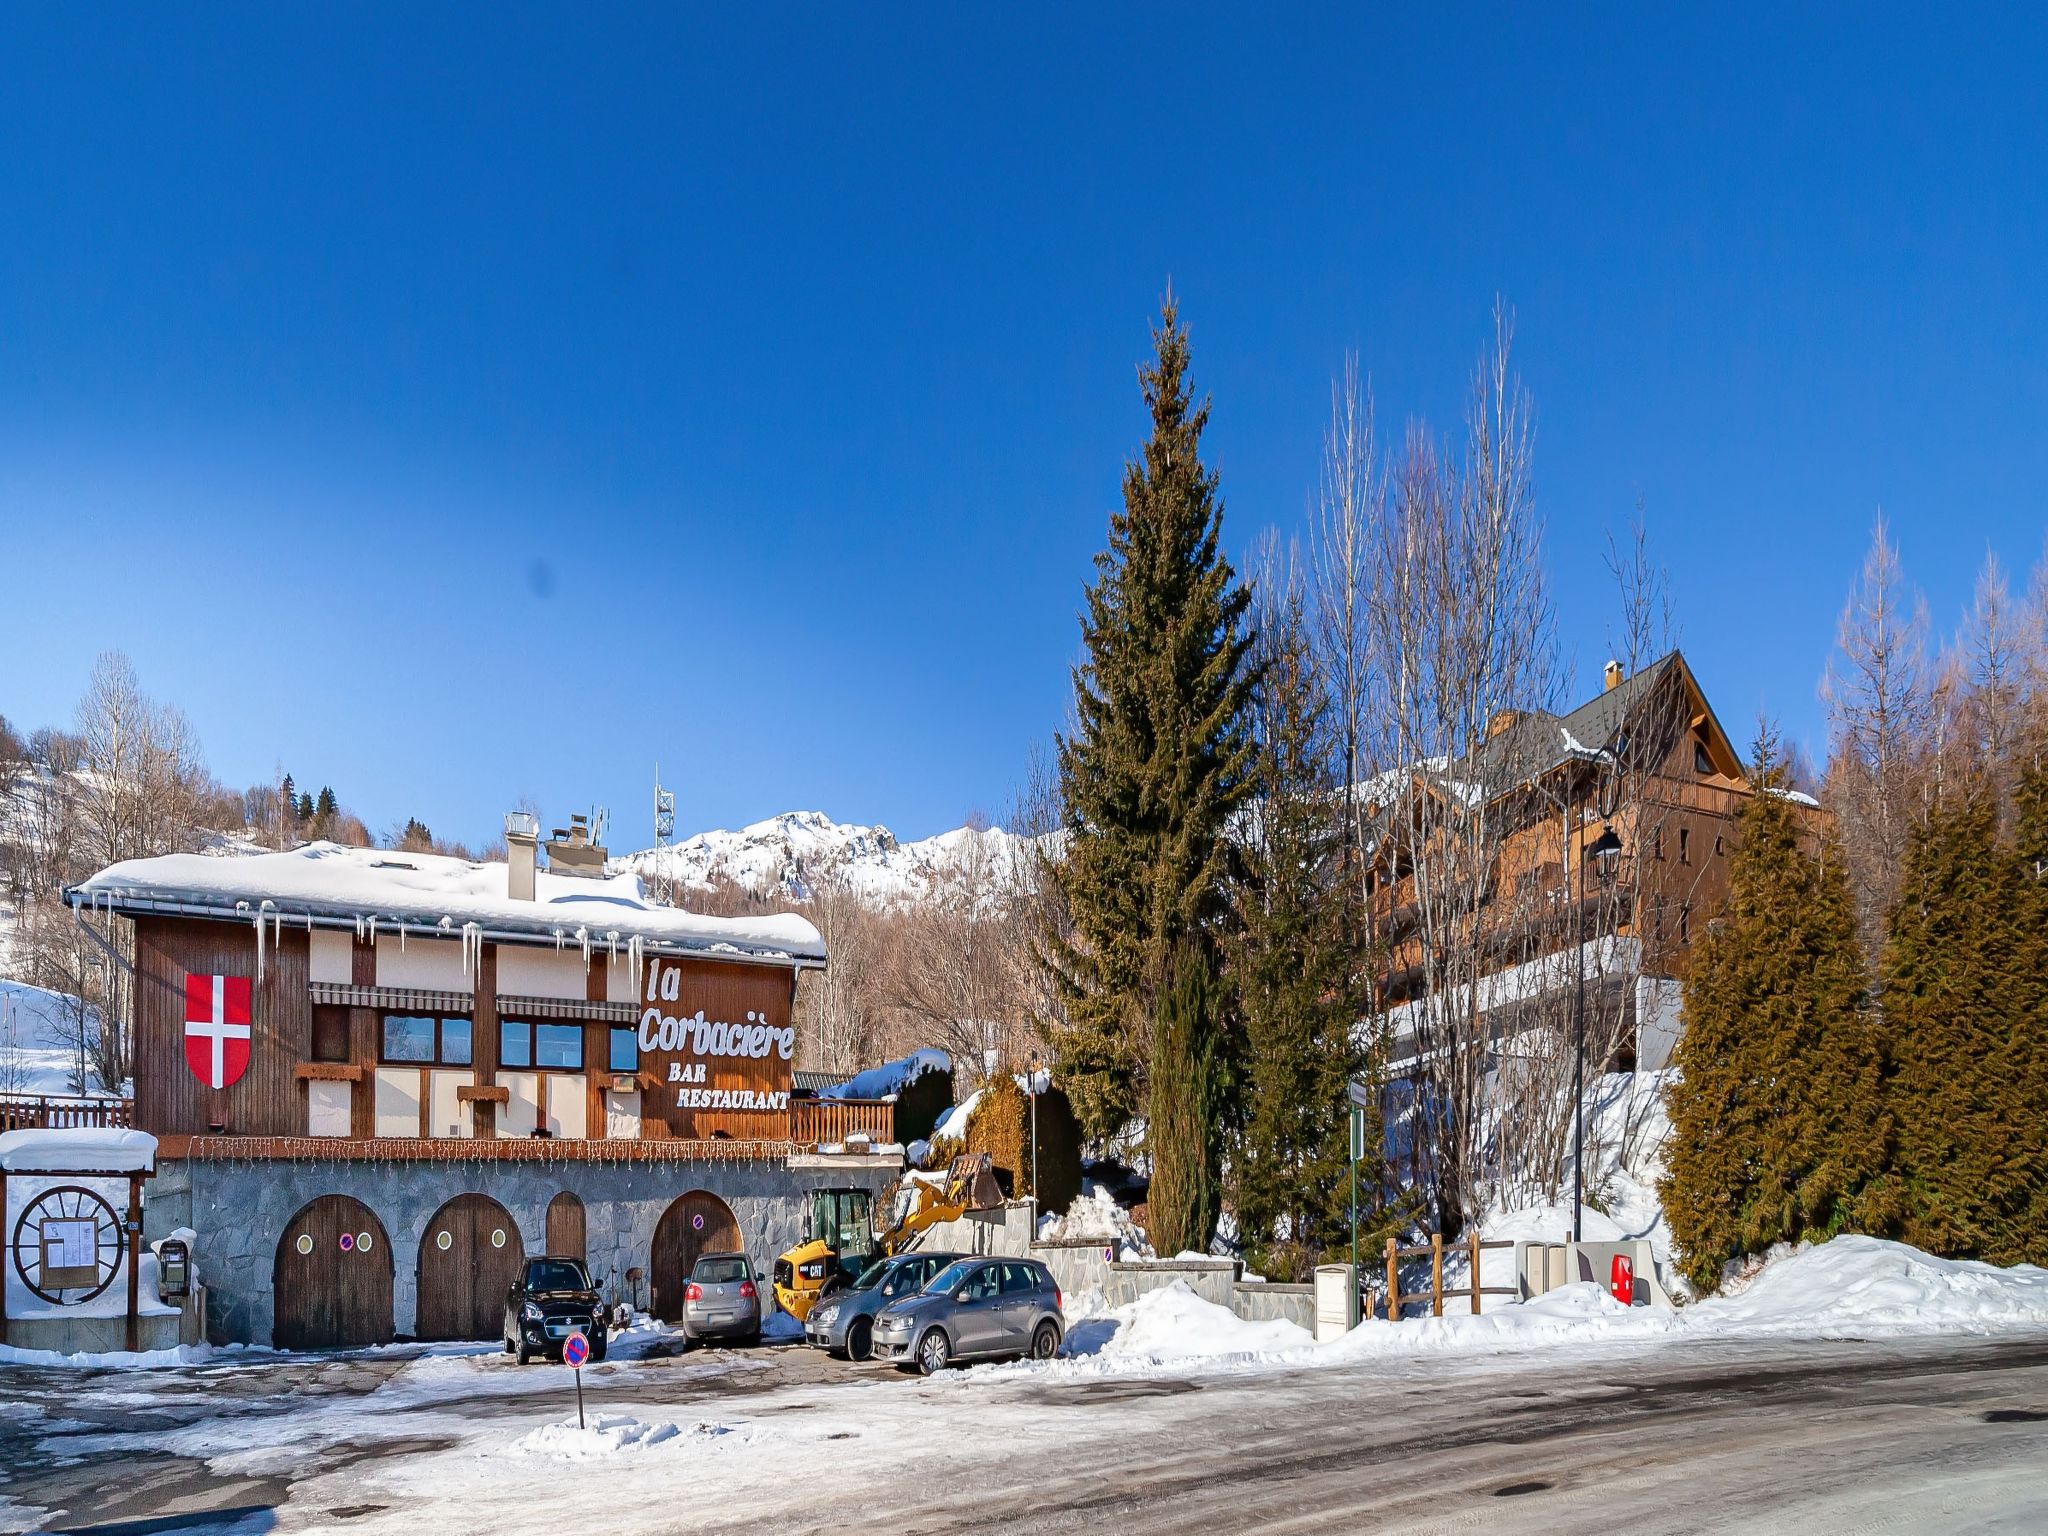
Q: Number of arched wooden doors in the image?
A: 4